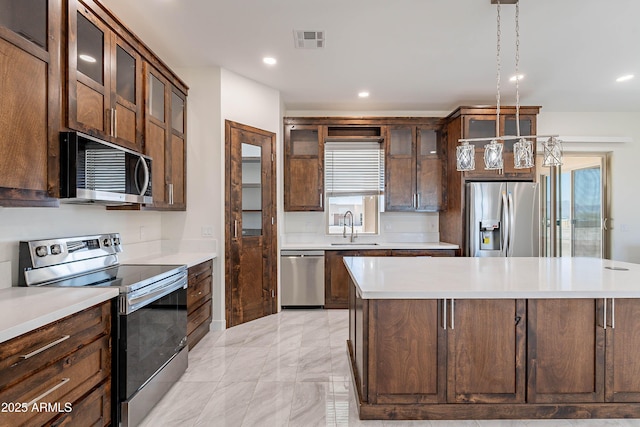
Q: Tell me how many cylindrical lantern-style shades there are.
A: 4